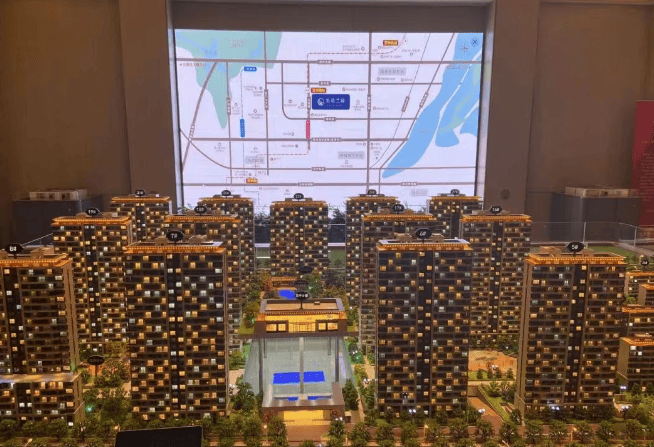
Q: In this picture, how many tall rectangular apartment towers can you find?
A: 13